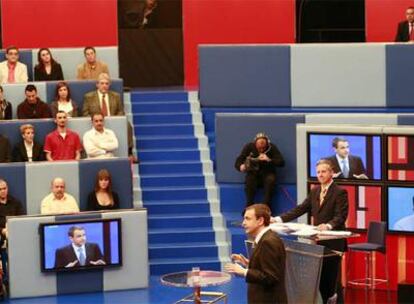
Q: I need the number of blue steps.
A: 14